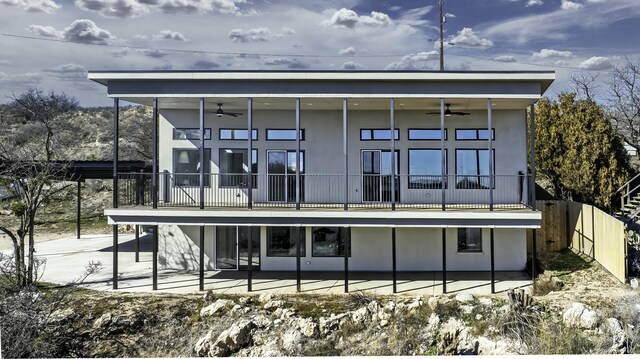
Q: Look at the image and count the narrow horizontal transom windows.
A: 6